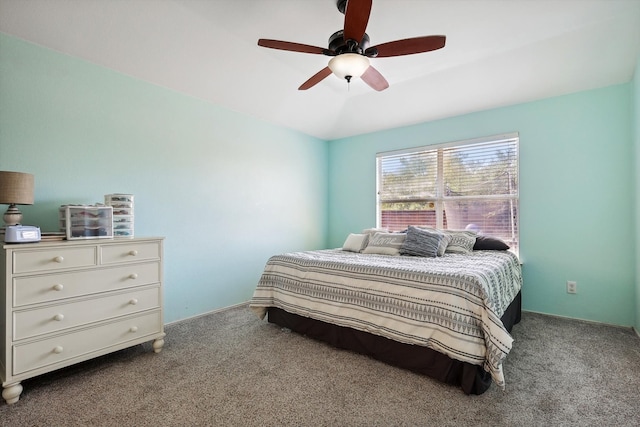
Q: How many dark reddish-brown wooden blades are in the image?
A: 5